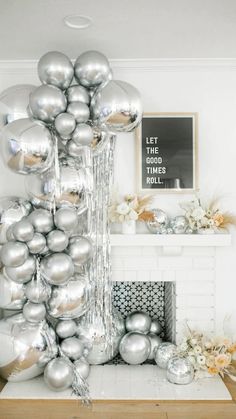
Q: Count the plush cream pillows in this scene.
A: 0